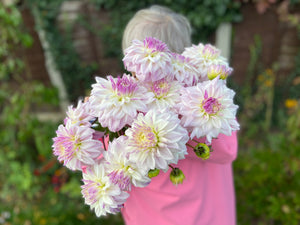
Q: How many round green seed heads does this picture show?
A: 3